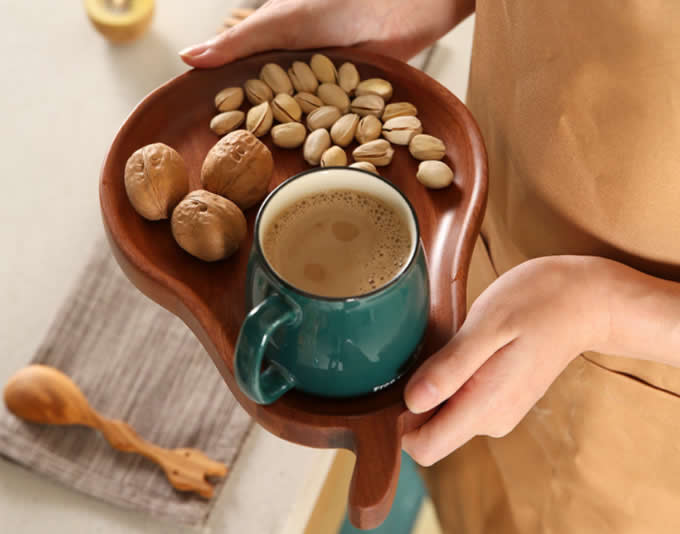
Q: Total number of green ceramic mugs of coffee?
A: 1